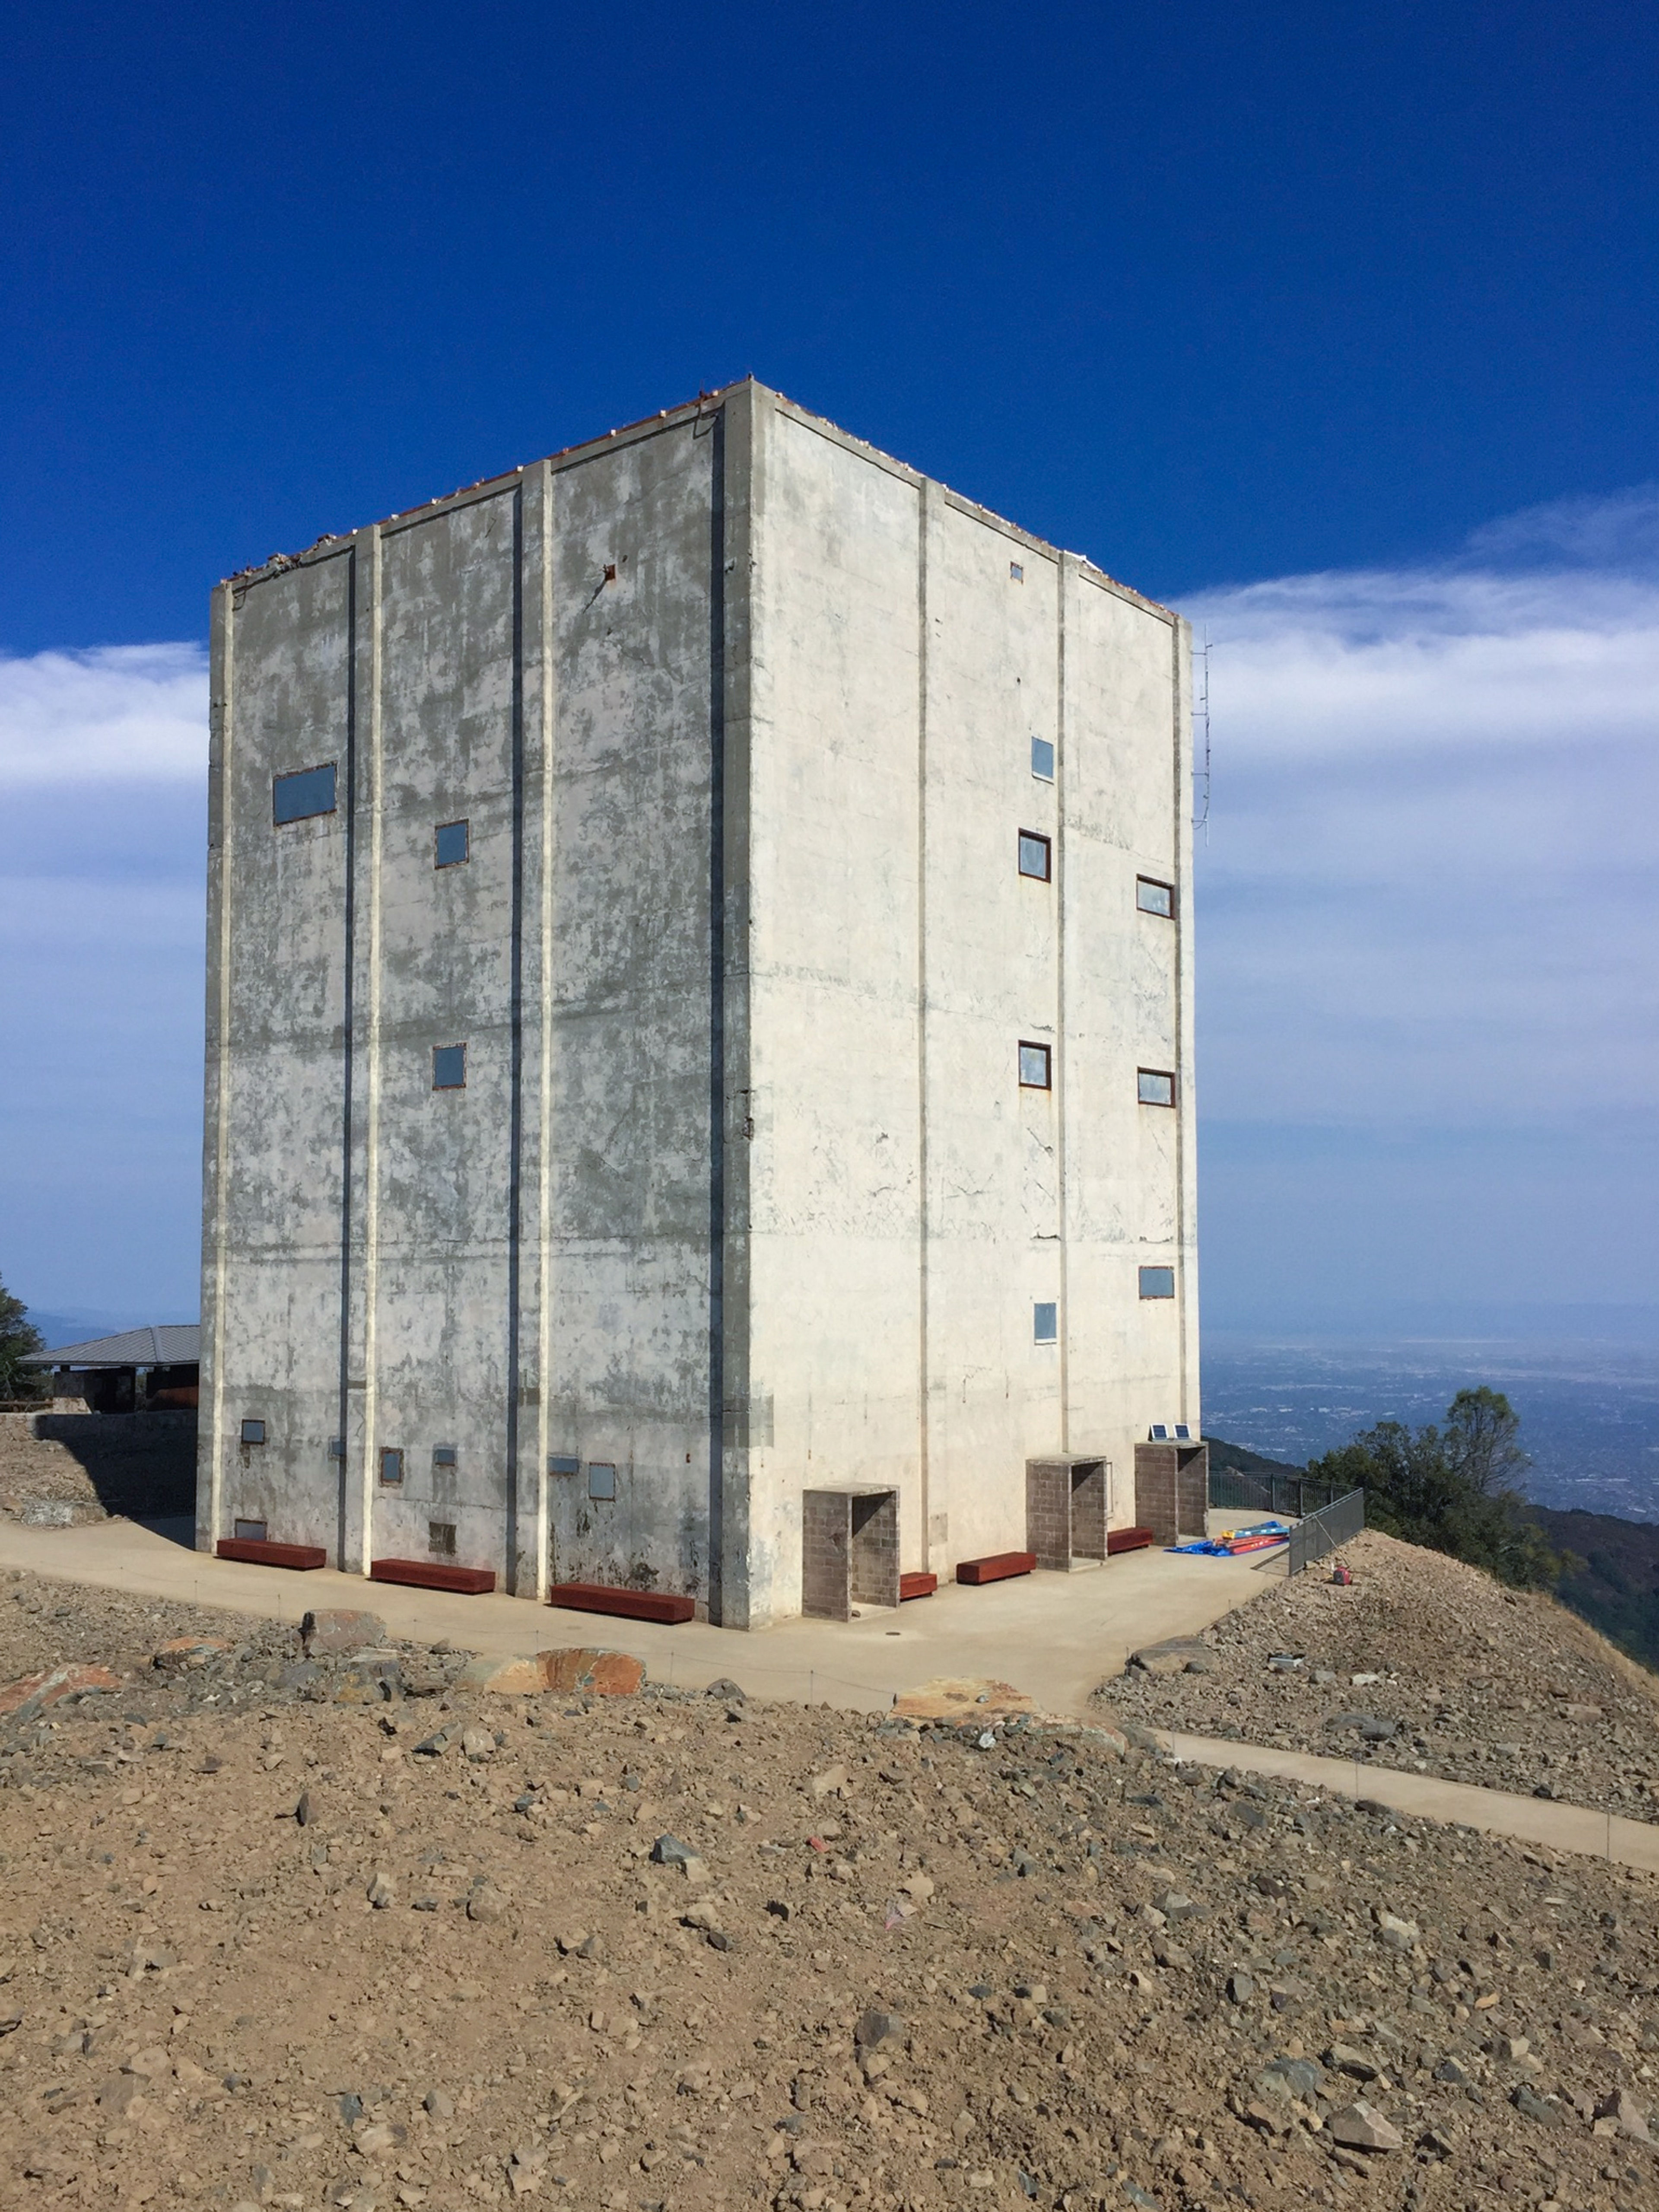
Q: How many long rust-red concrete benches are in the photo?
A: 6